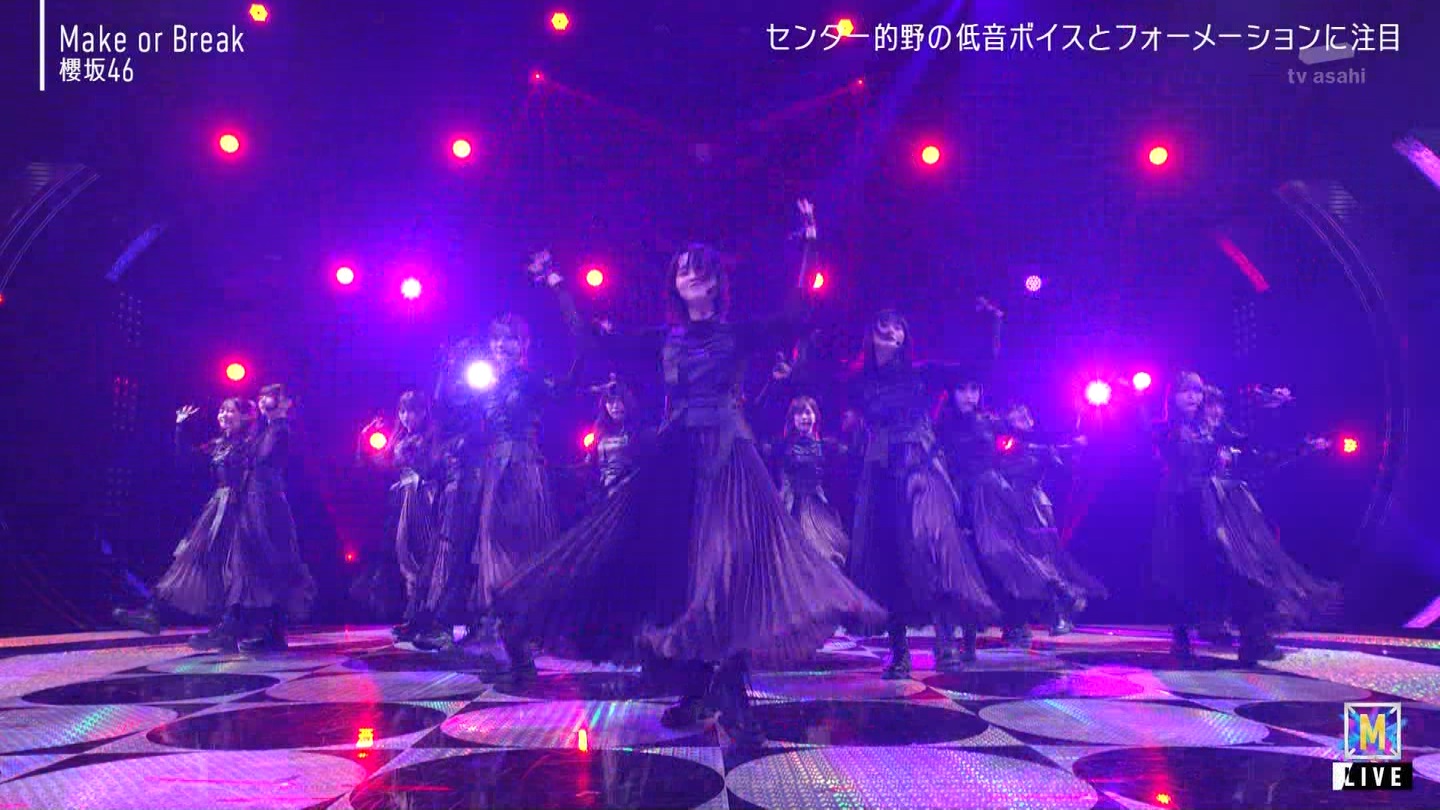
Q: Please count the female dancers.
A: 13